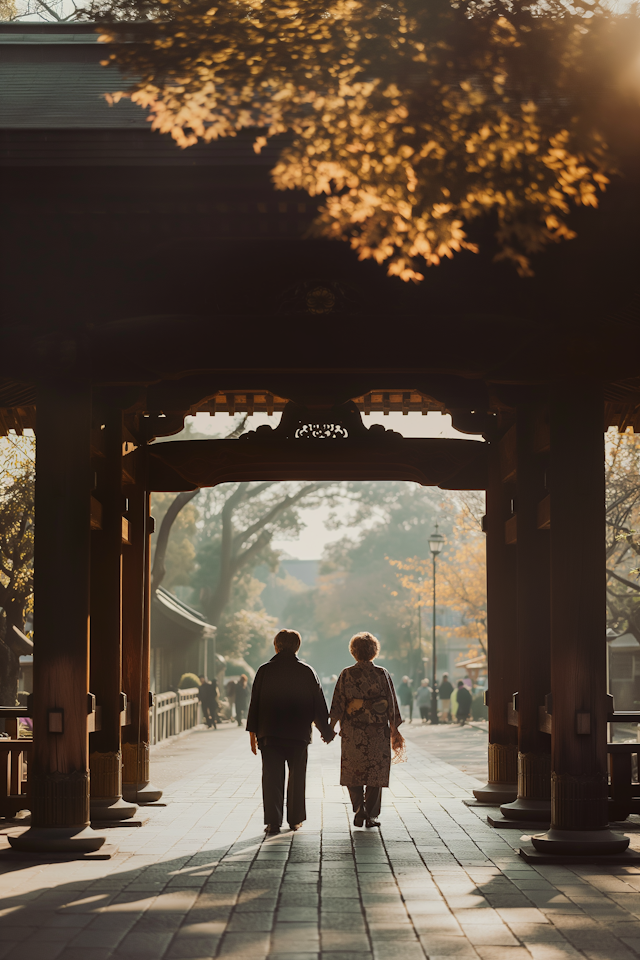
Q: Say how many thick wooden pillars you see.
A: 6